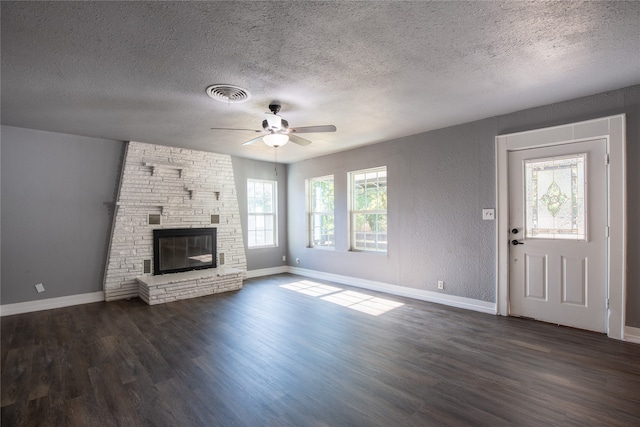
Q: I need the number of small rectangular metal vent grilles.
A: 4